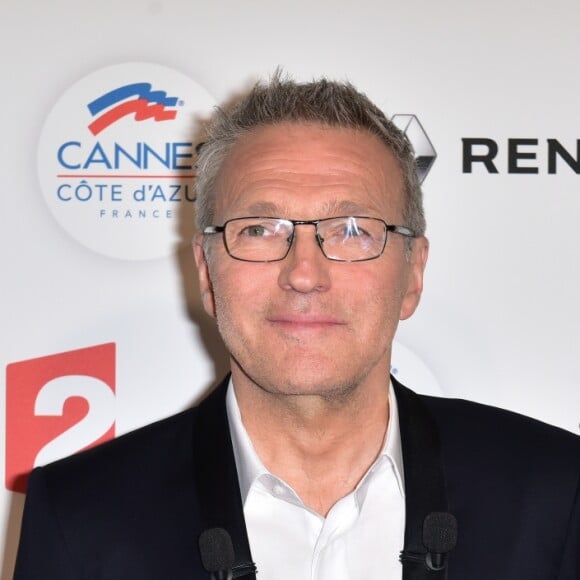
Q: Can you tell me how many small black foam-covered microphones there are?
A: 2